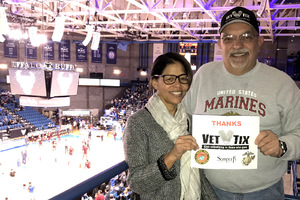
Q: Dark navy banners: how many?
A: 7